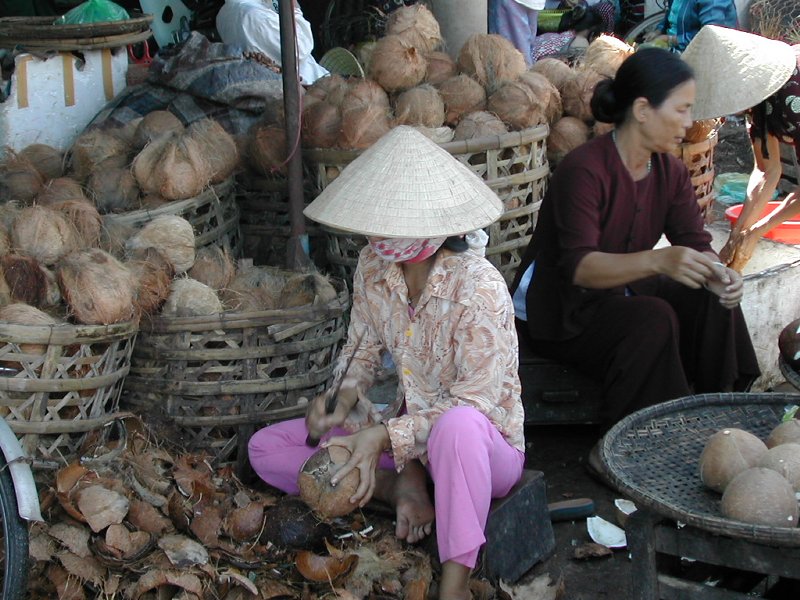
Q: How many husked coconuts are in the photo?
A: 4